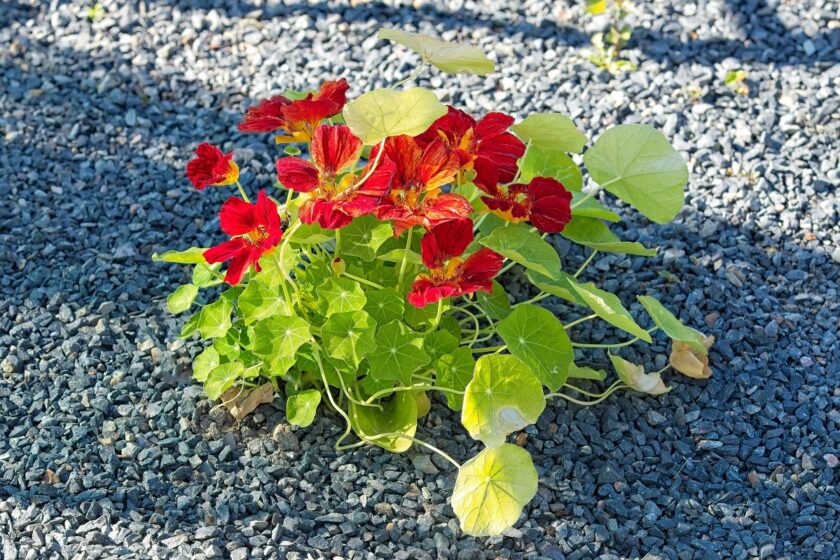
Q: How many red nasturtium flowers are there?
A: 8